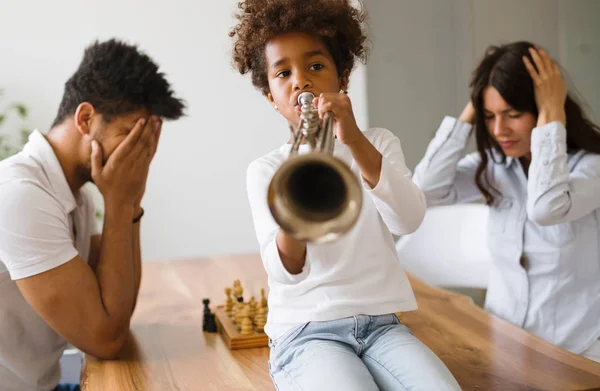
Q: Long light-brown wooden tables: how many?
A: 1